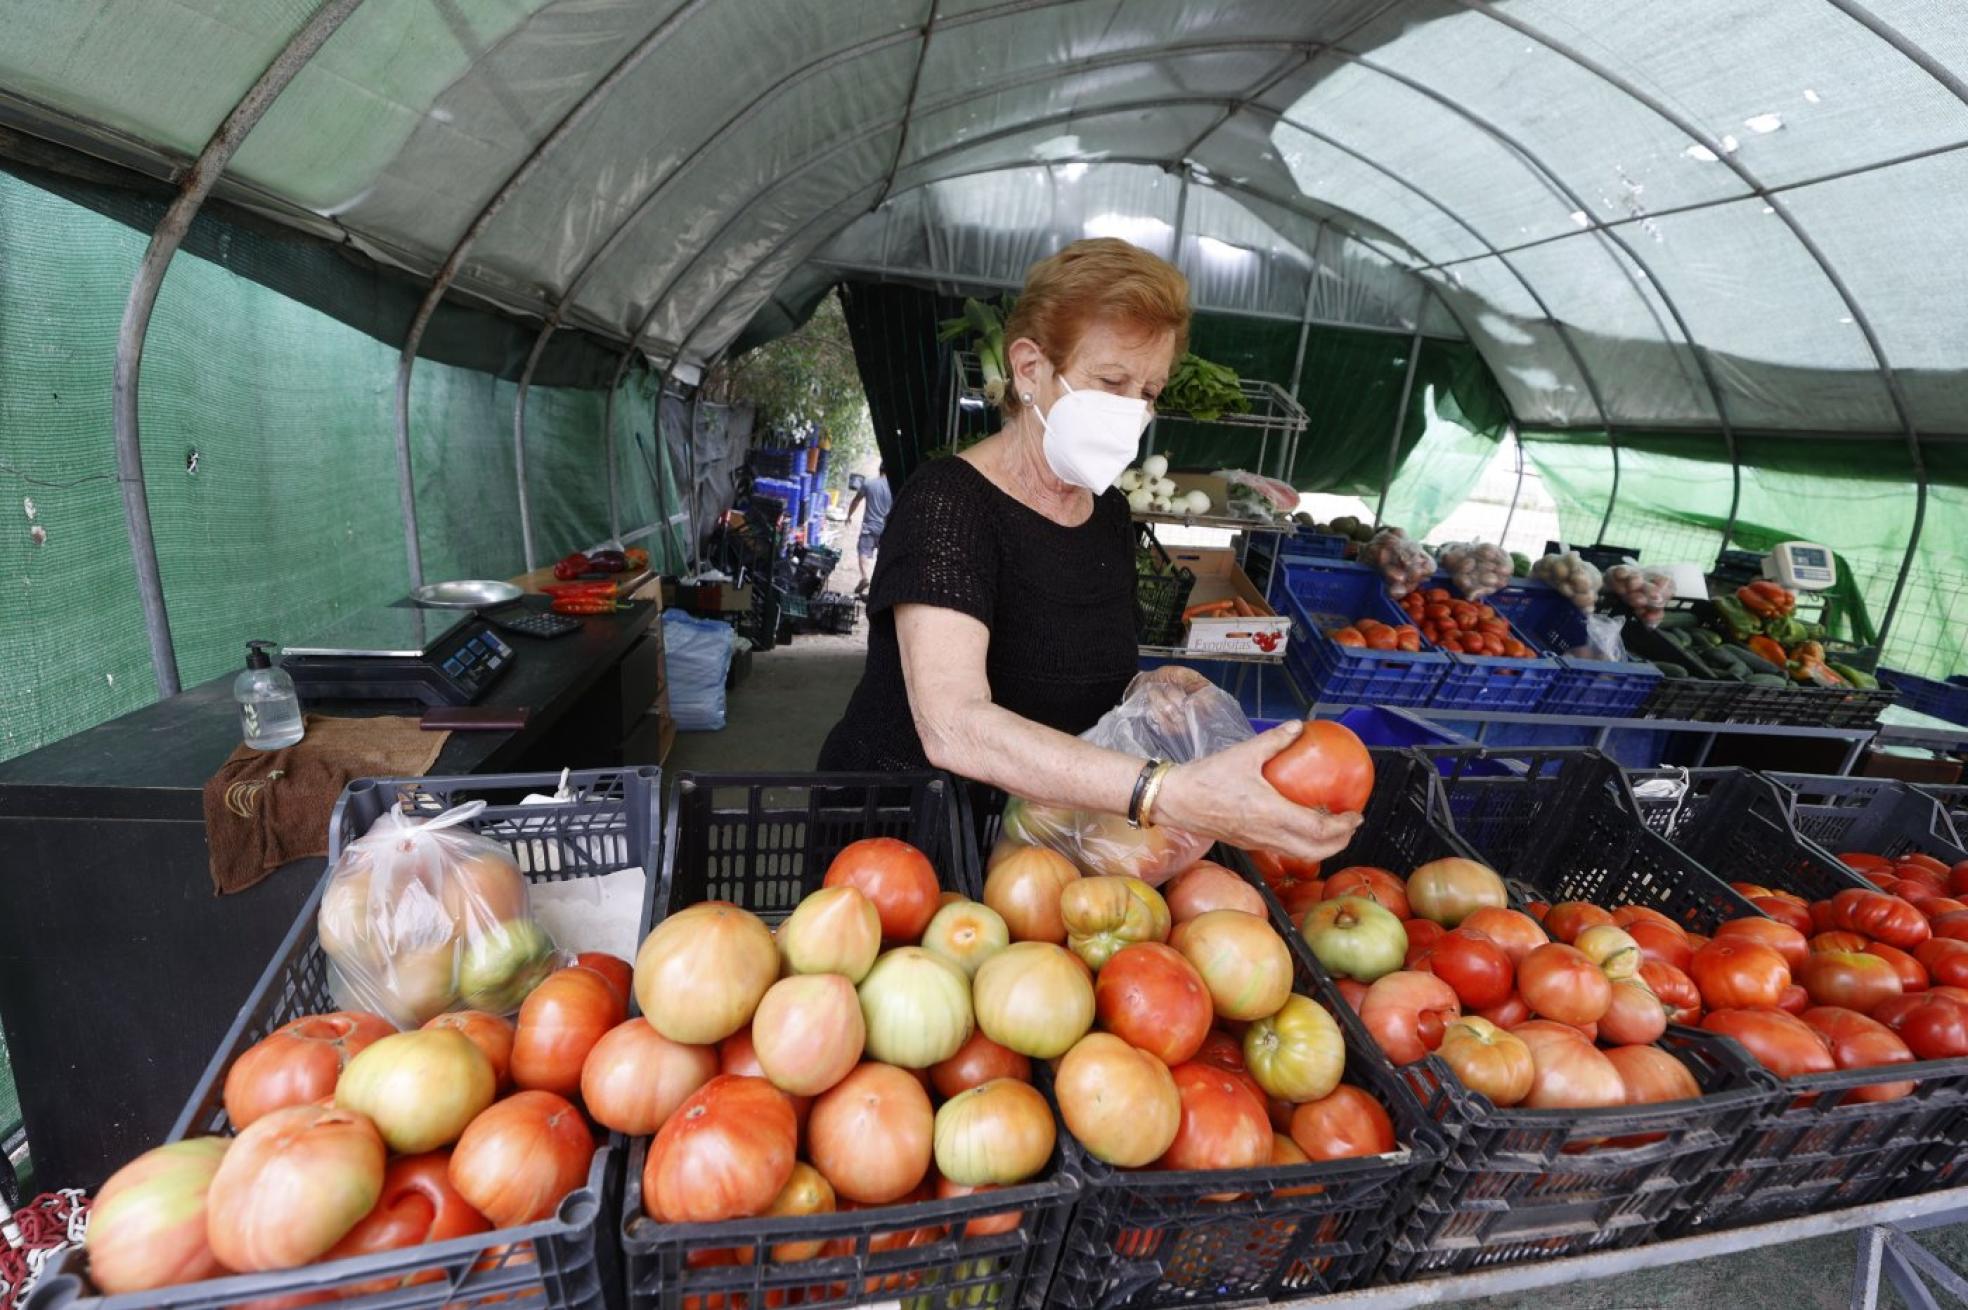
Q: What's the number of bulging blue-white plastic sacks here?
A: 1